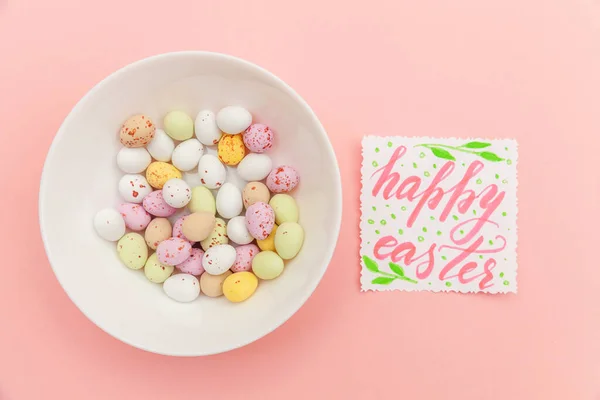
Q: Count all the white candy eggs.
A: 14